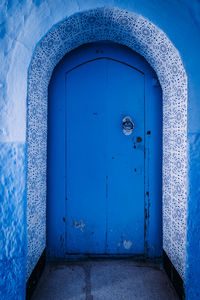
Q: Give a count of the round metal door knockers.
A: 1